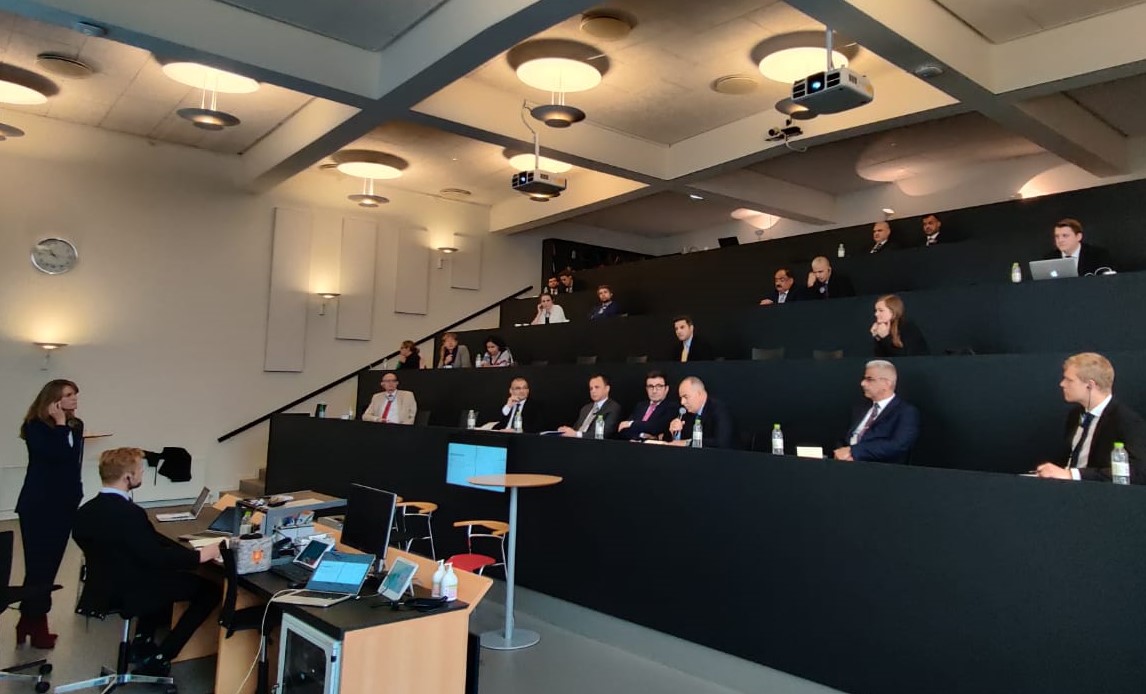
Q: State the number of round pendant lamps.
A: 6